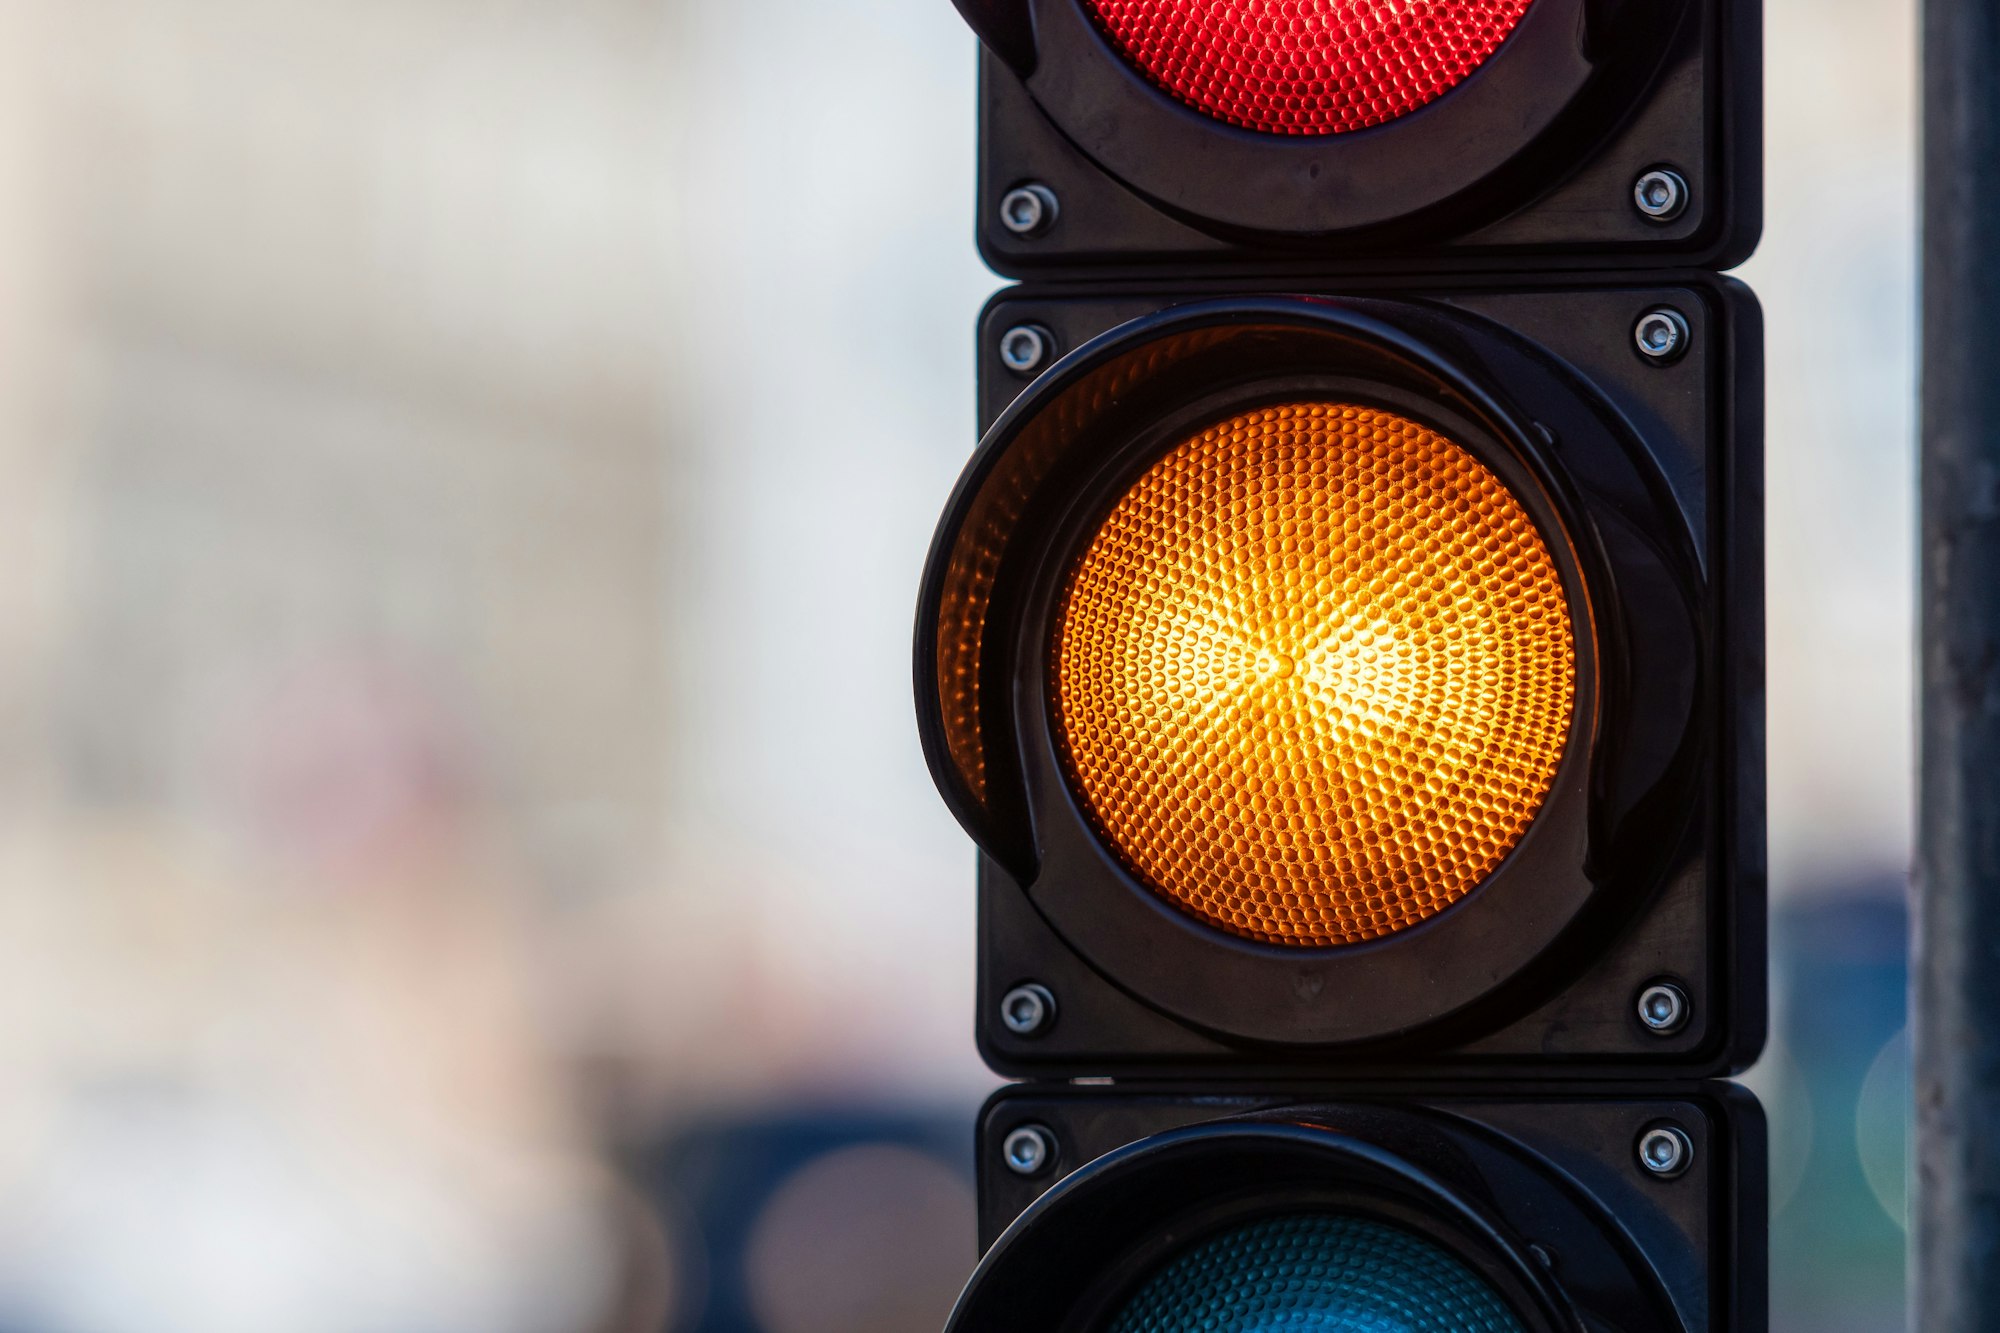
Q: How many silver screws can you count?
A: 8